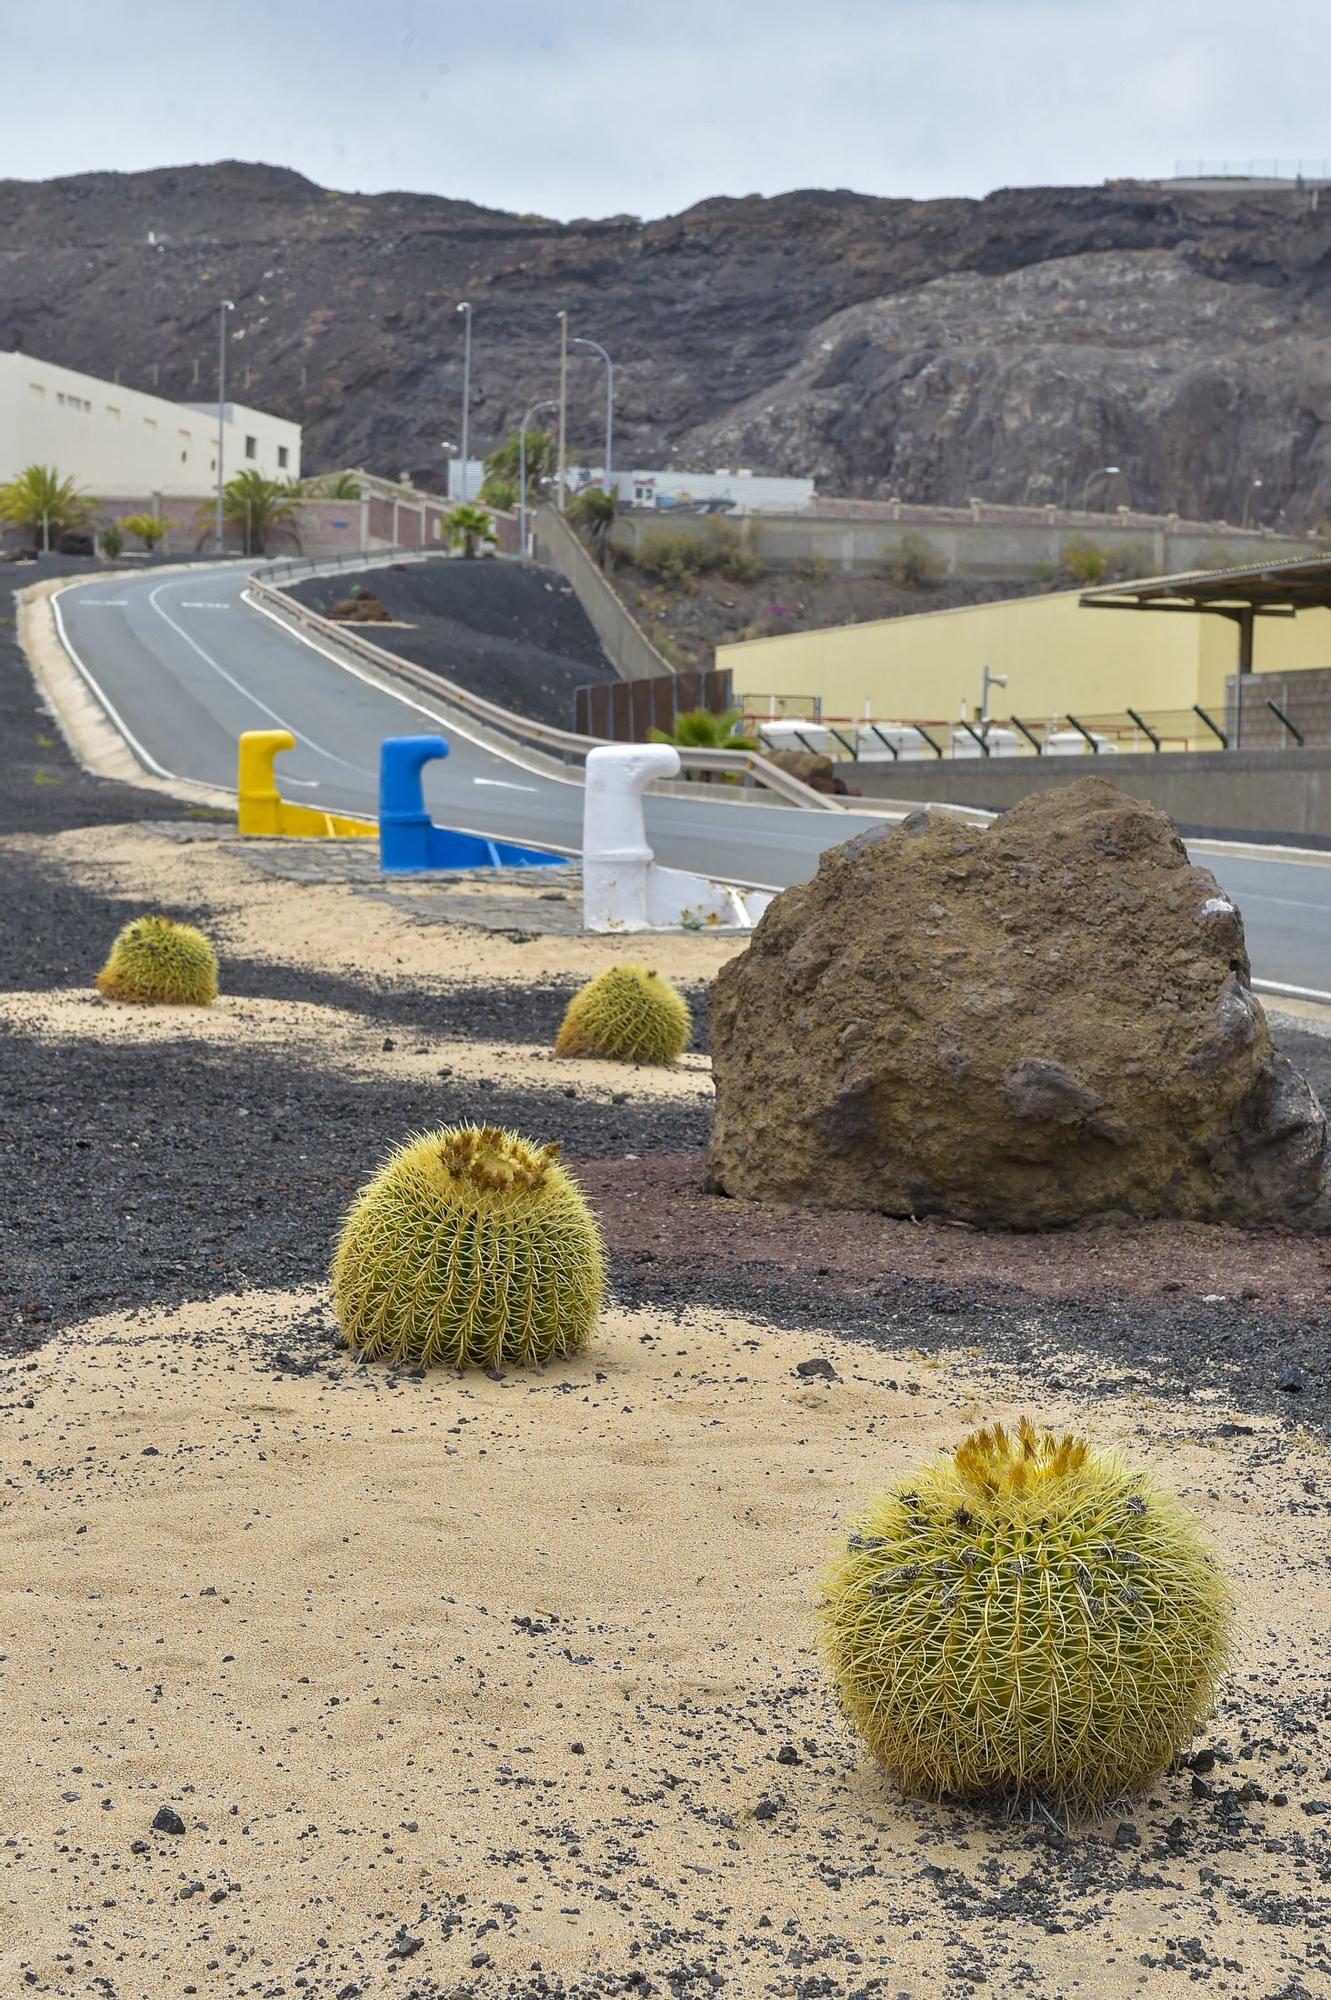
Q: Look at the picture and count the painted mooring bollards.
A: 3